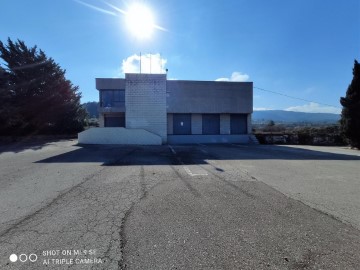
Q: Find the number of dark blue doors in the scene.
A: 3